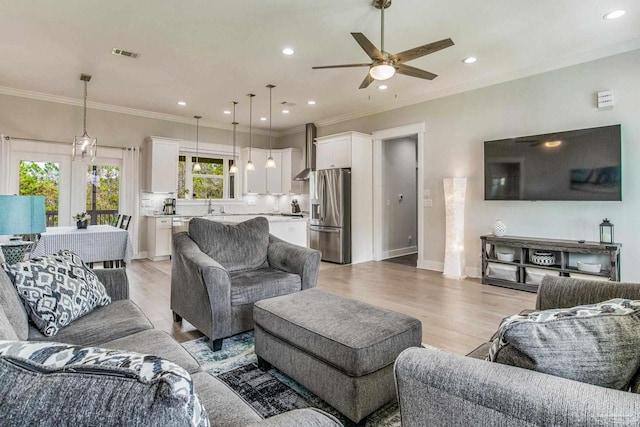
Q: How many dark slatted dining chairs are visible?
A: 2